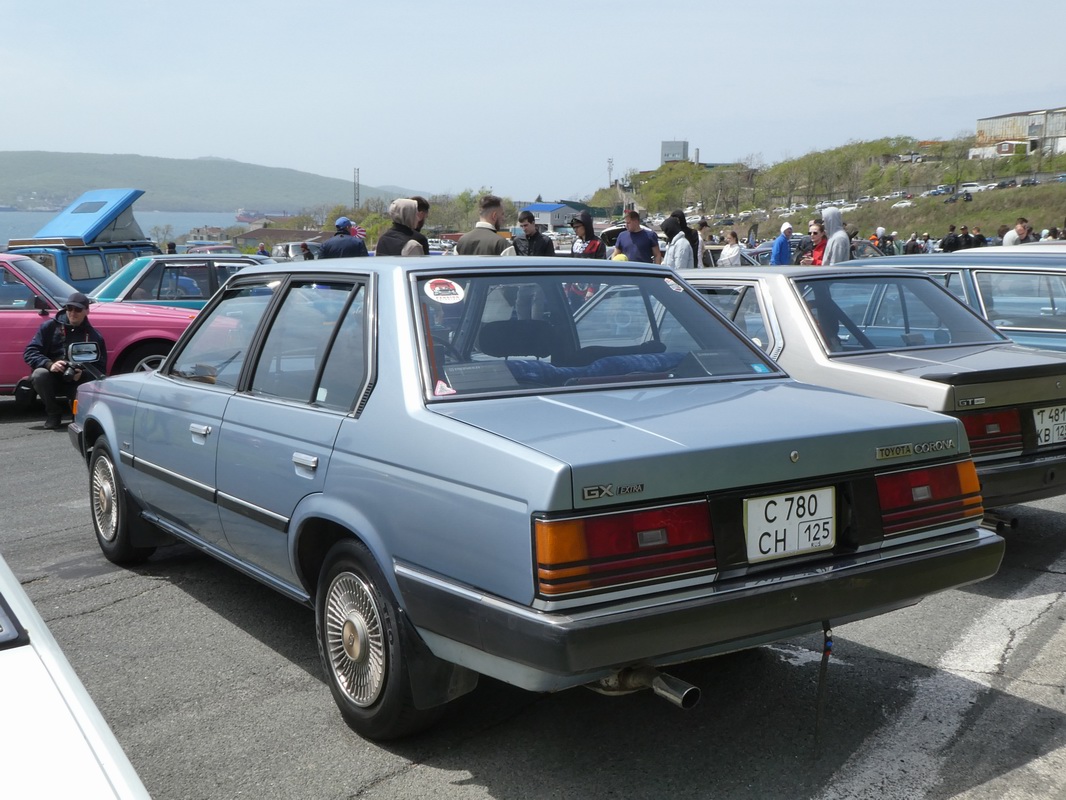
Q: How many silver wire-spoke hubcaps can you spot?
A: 2